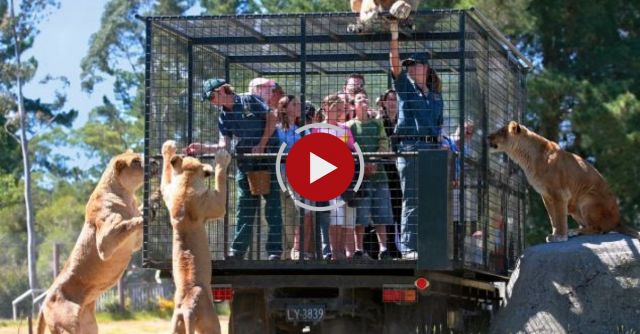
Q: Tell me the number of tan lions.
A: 4